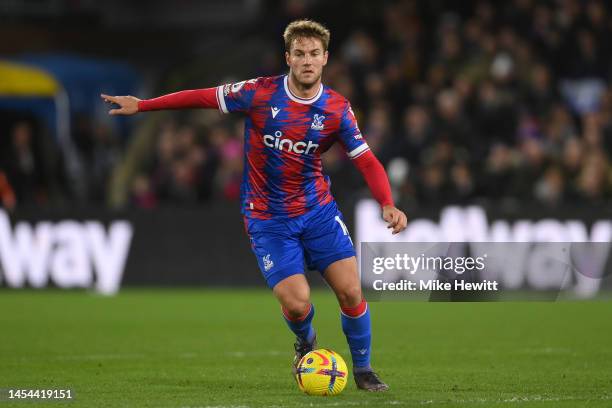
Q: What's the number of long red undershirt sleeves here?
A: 2